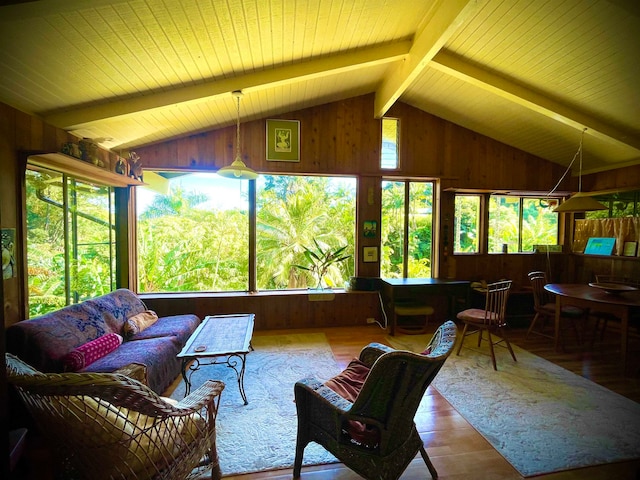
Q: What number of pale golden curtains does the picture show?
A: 1